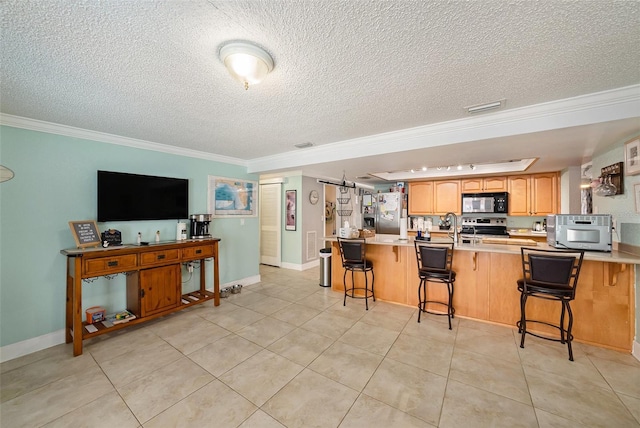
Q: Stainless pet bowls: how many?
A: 2